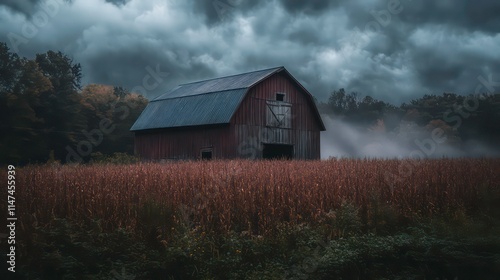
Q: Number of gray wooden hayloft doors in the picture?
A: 1